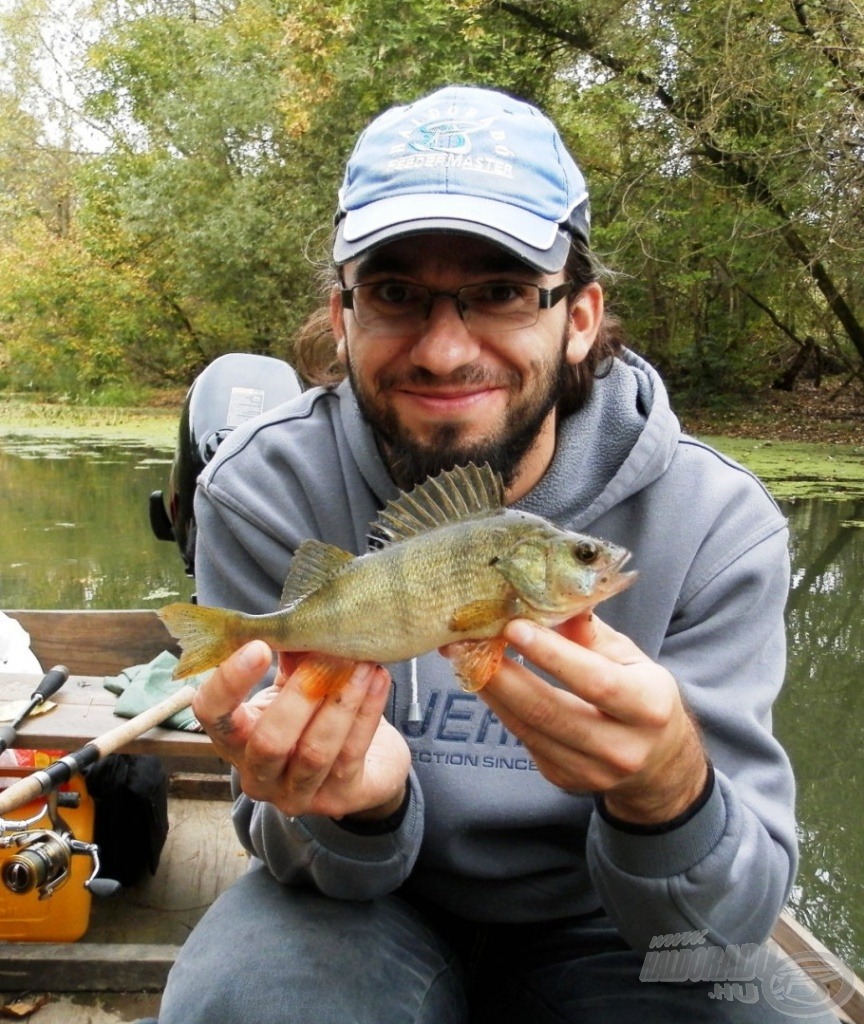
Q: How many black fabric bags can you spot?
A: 1